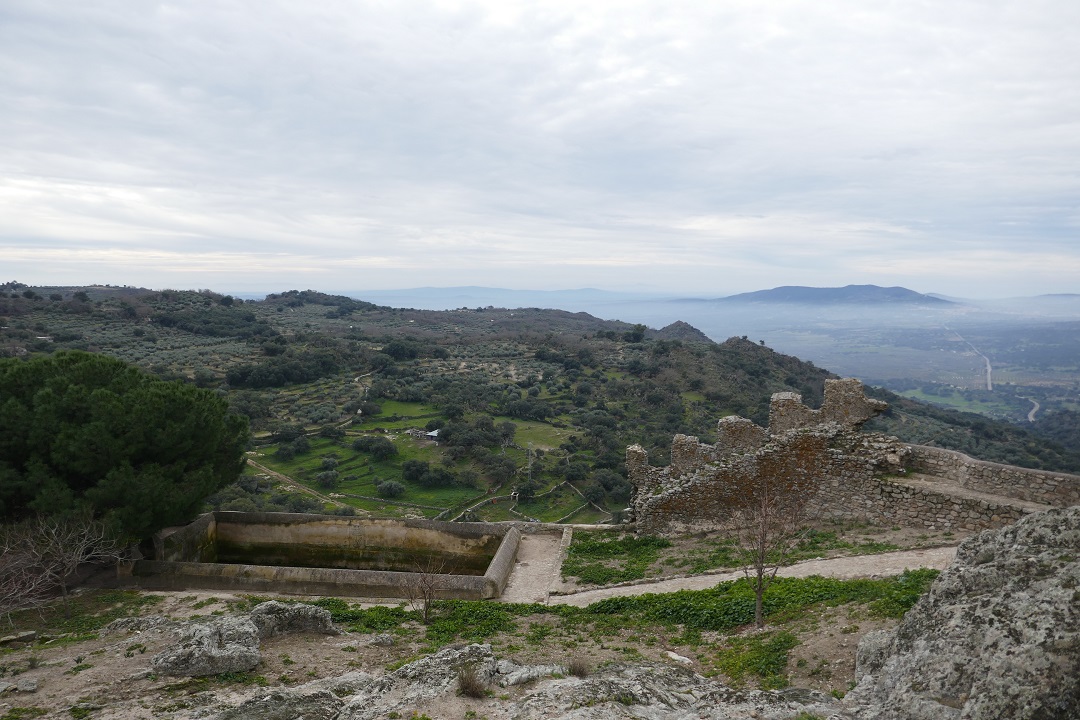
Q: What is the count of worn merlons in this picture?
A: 5